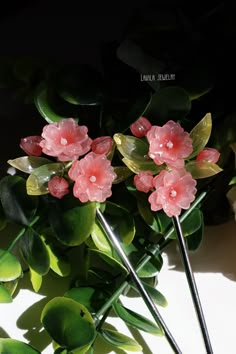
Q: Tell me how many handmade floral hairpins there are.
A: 2